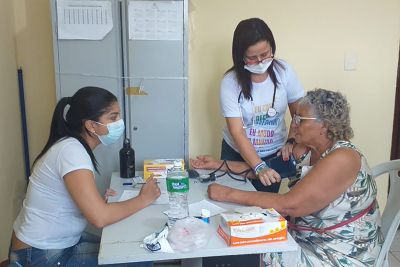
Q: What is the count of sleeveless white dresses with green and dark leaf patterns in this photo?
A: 1